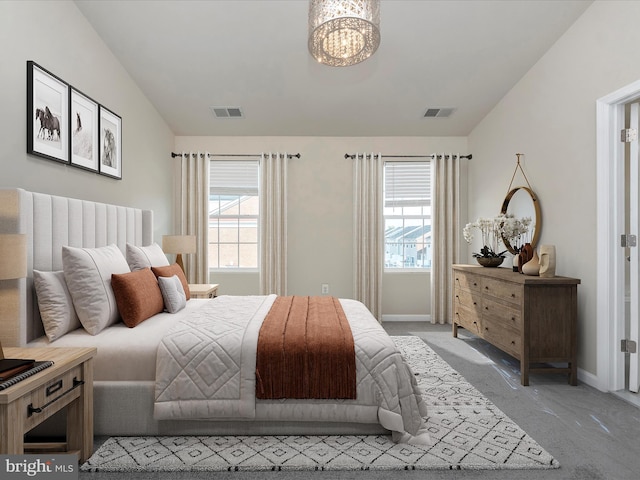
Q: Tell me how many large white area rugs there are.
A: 1